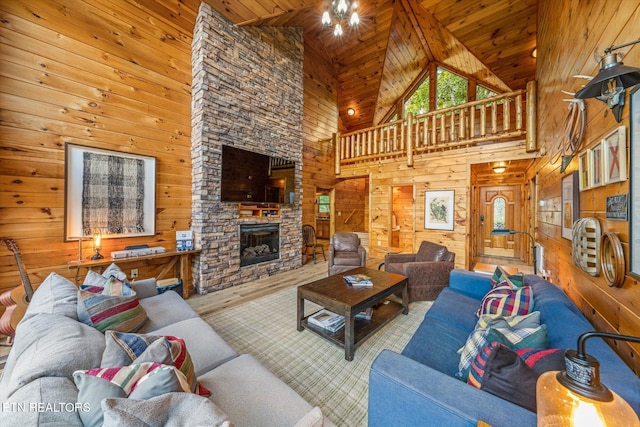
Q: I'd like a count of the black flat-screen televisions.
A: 1